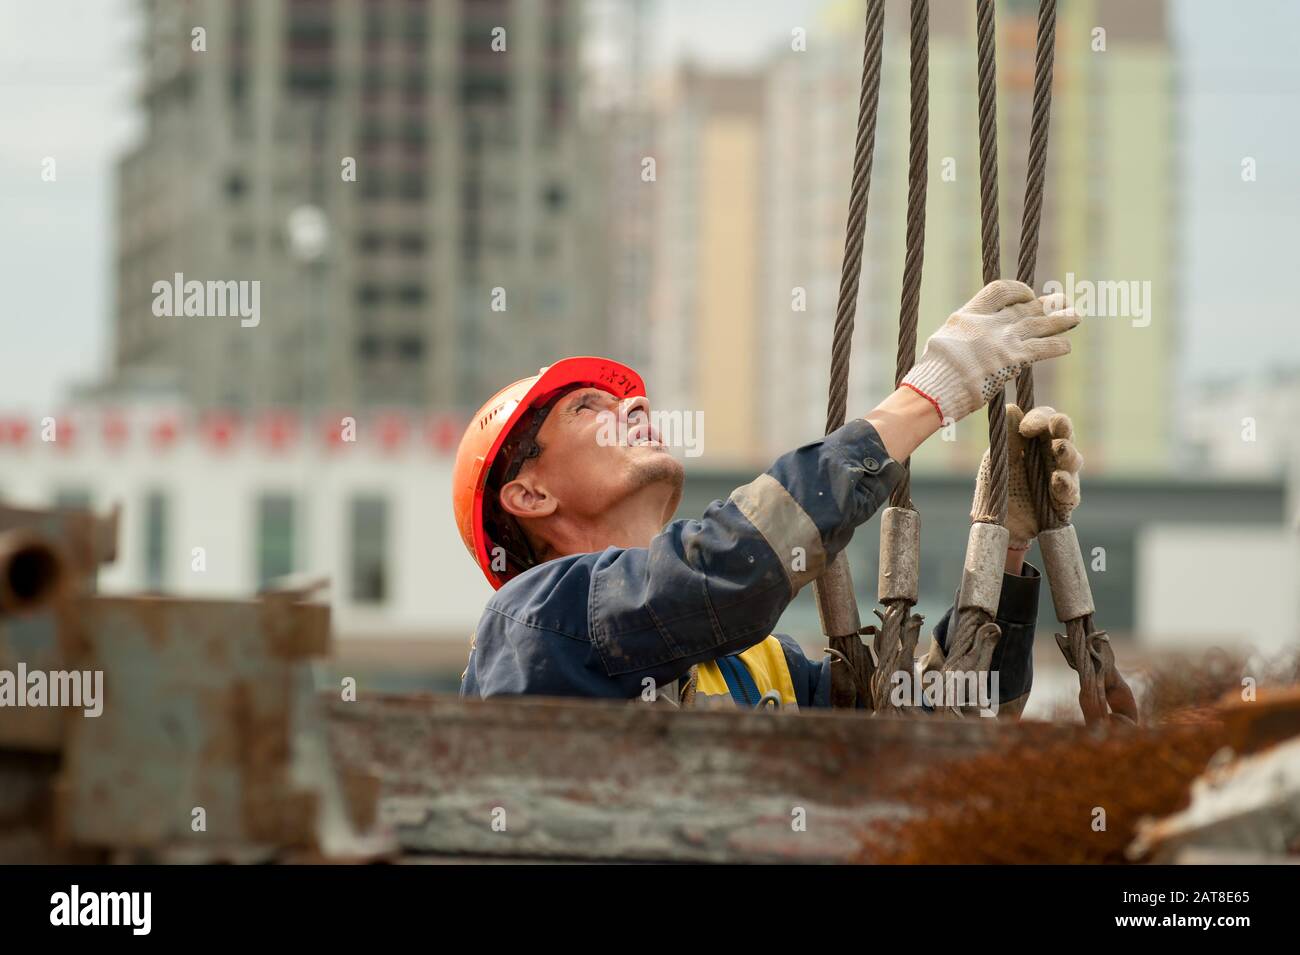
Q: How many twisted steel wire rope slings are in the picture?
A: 4